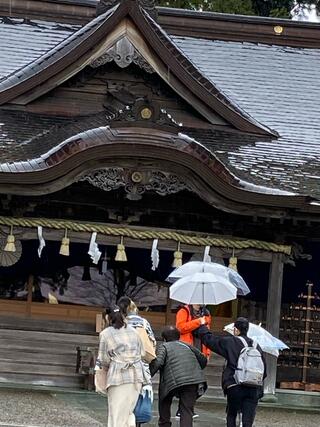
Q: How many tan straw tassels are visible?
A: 5